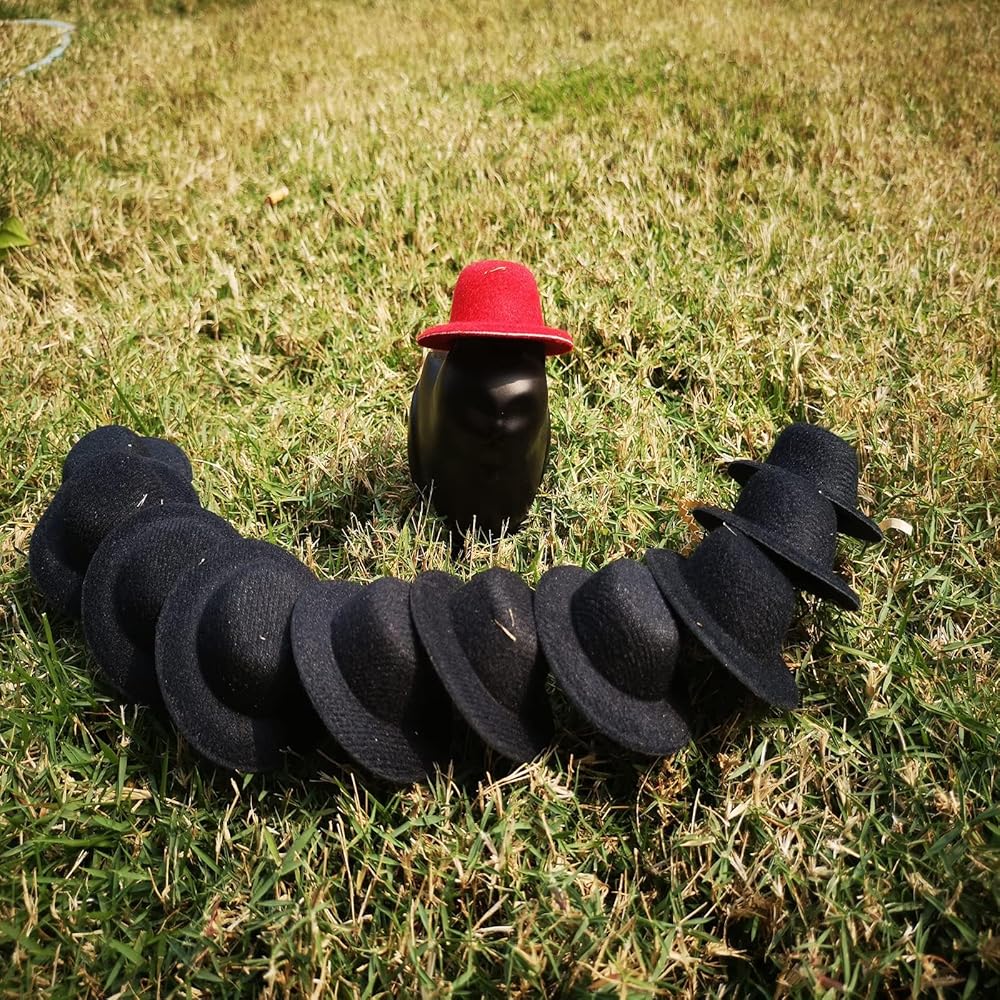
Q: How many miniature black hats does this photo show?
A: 10